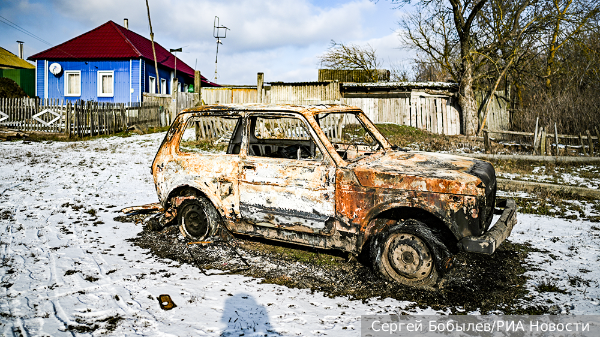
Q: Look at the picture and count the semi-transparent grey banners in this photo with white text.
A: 1